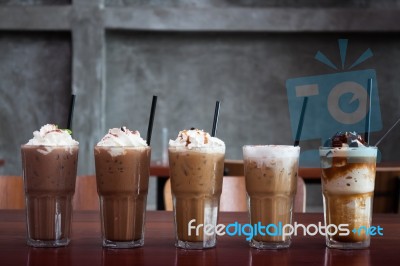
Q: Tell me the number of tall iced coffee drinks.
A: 5